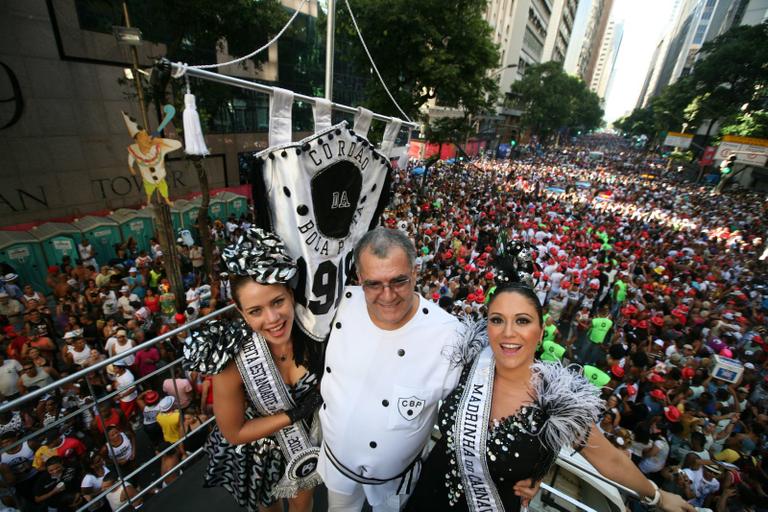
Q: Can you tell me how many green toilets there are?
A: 8